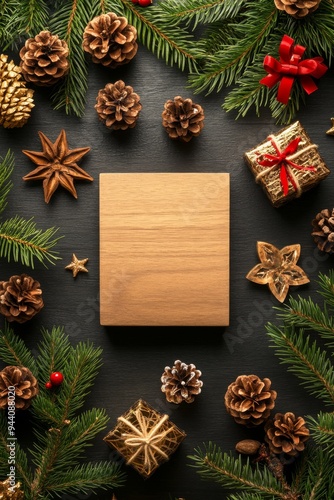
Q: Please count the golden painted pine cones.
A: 1